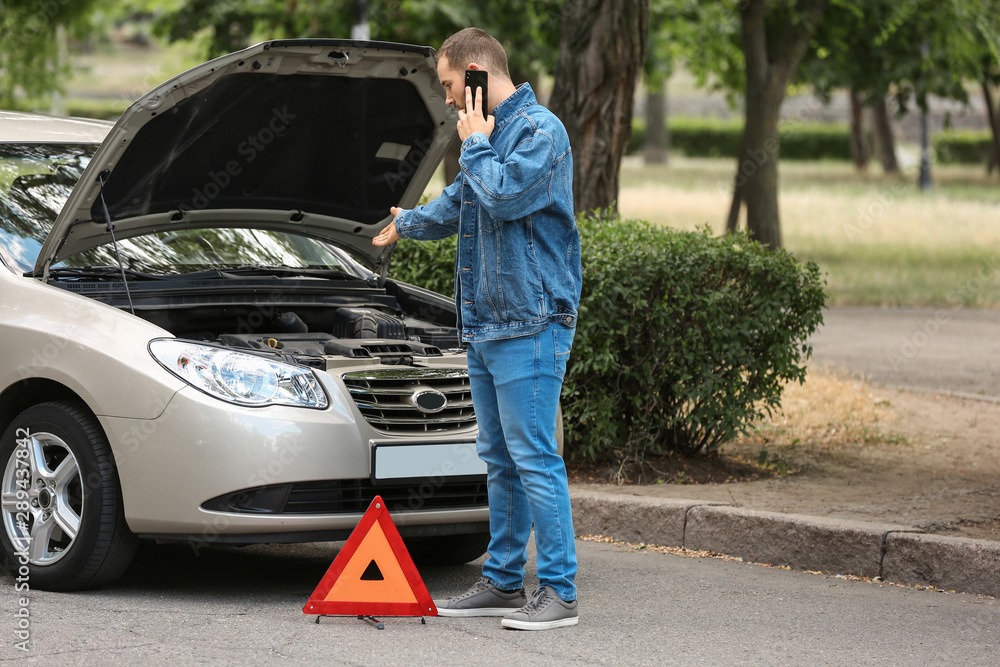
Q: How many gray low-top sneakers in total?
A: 2